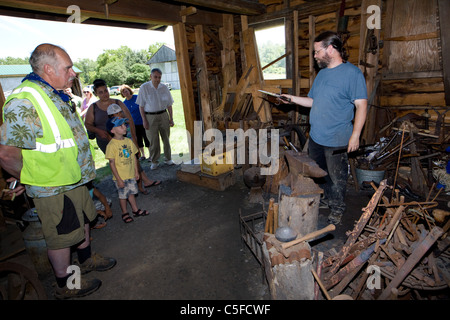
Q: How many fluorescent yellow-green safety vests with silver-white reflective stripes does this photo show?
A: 1